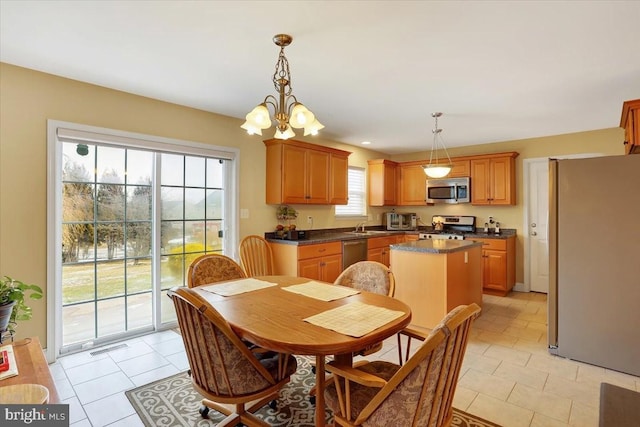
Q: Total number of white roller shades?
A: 1